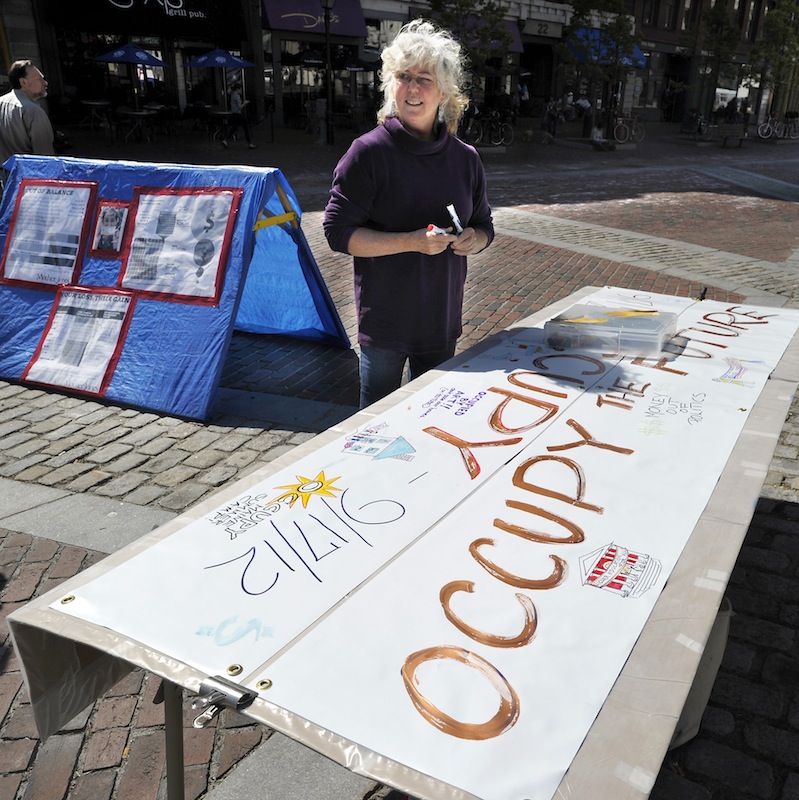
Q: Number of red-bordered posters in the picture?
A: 4